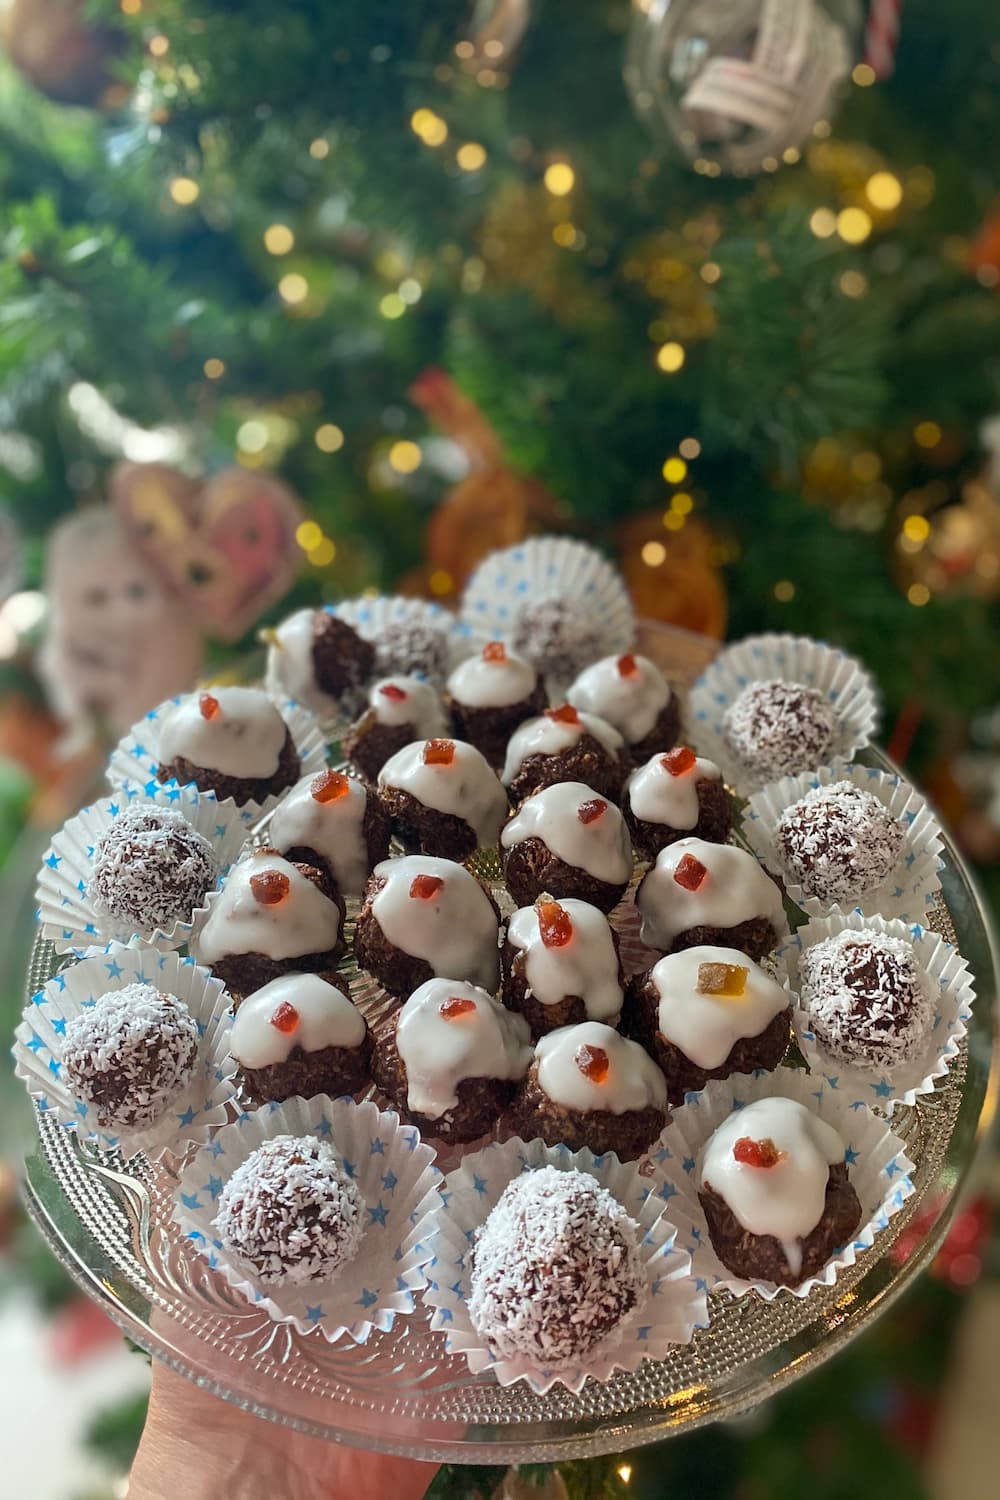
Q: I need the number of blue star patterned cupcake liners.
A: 11